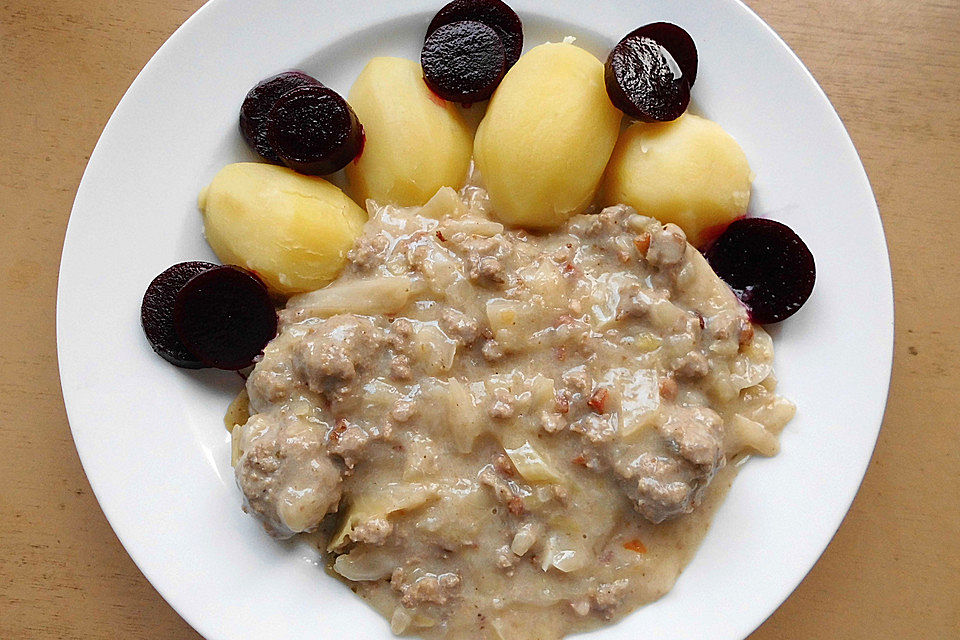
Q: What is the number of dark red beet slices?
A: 9